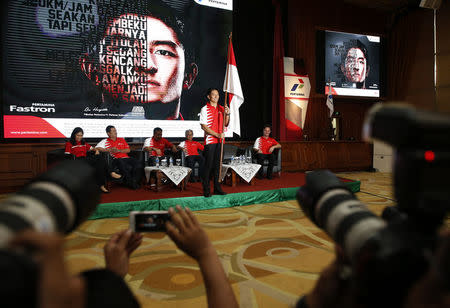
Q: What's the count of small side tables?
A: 2